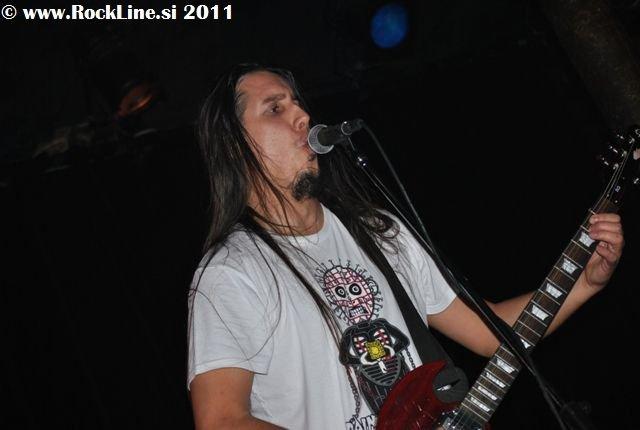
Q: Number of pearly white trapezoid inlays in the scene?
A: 9